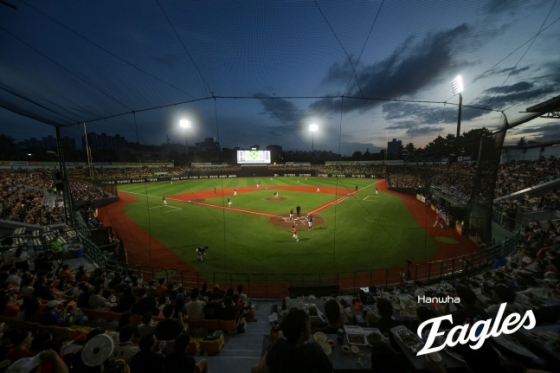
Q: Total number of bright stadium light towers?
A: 3